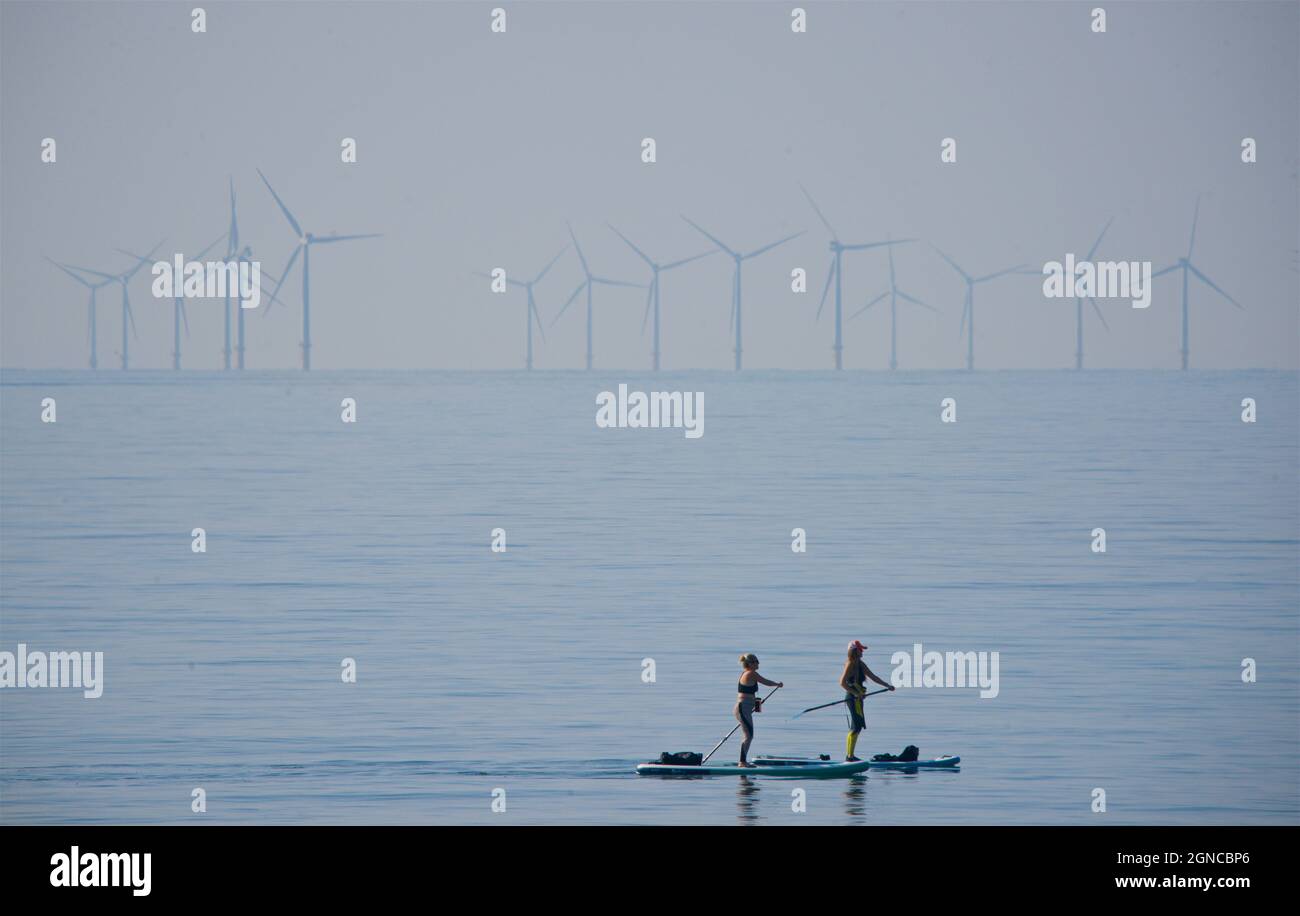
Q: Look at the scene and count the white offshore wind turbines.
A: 15